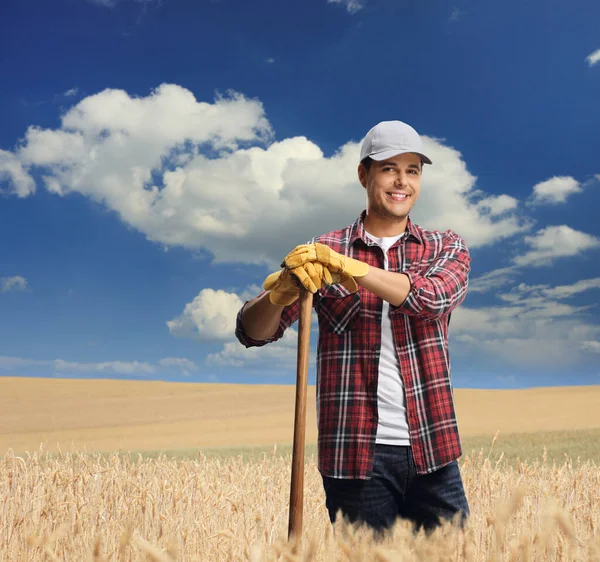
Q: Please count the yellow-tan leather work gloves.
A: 2